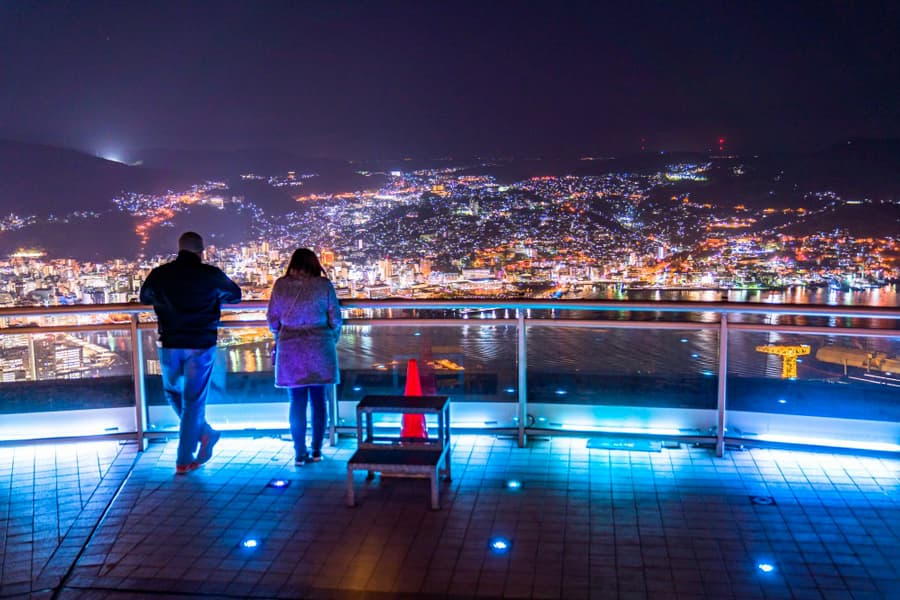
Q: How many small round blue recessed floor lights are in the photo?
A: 5